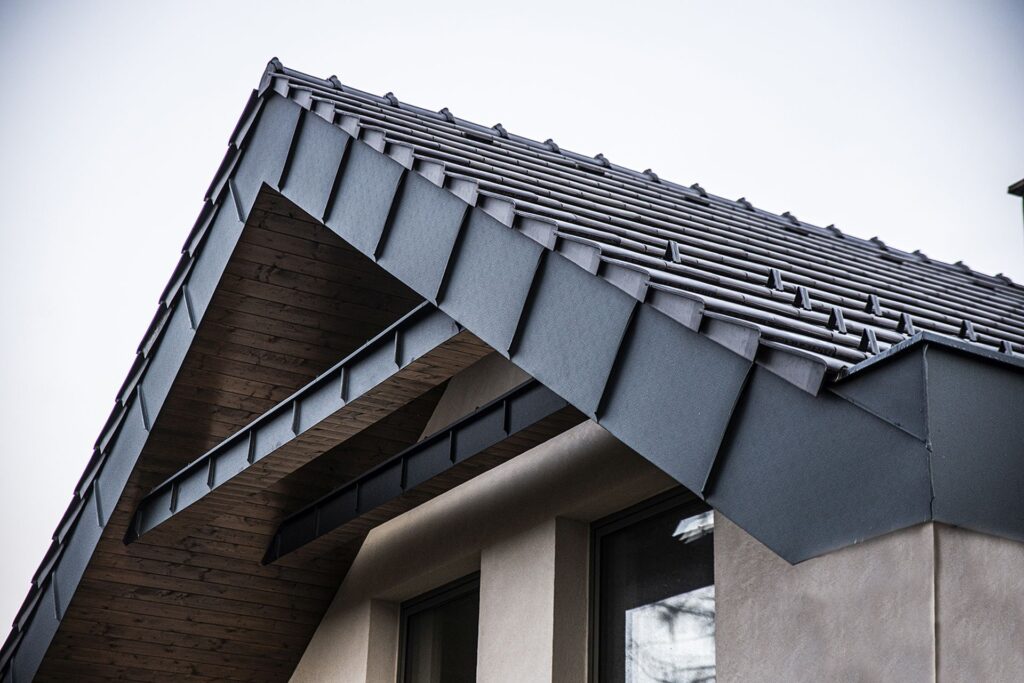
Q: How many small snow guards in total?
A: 9